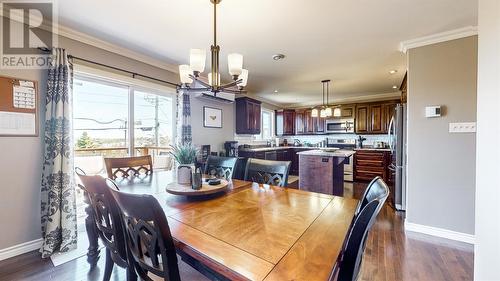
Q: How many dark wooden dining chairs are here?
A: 6